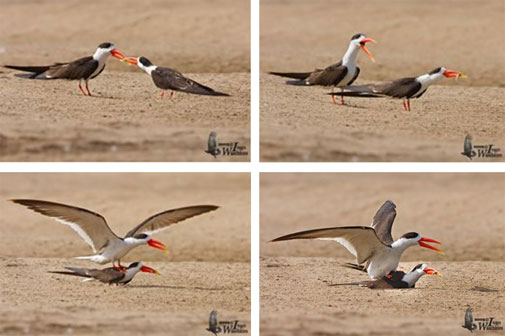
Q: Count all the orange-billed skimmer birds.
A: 8